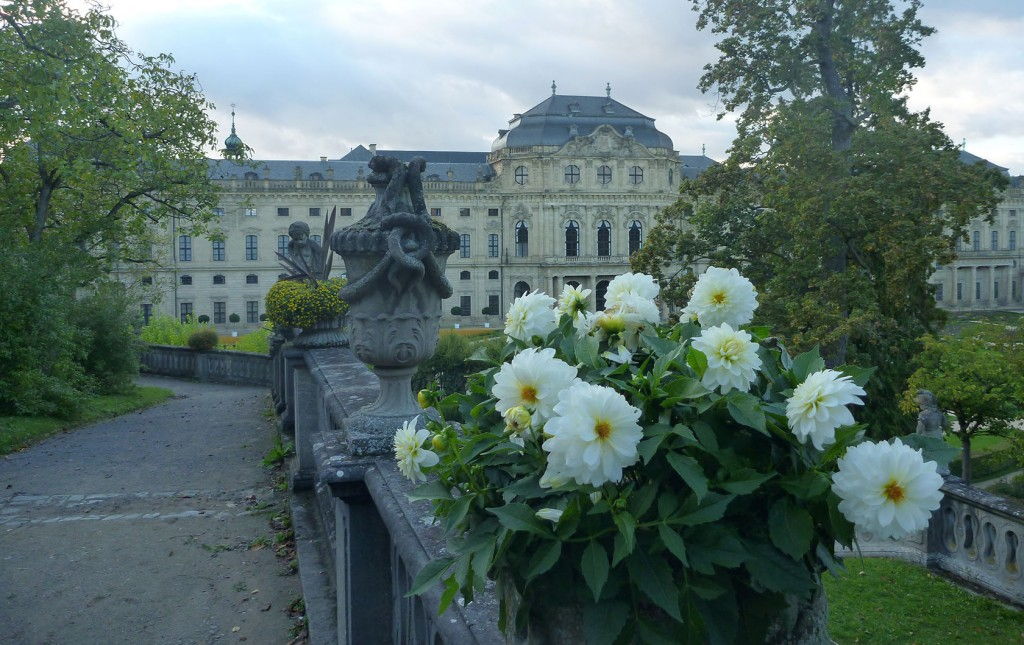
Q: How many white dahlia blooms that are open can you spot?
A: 10